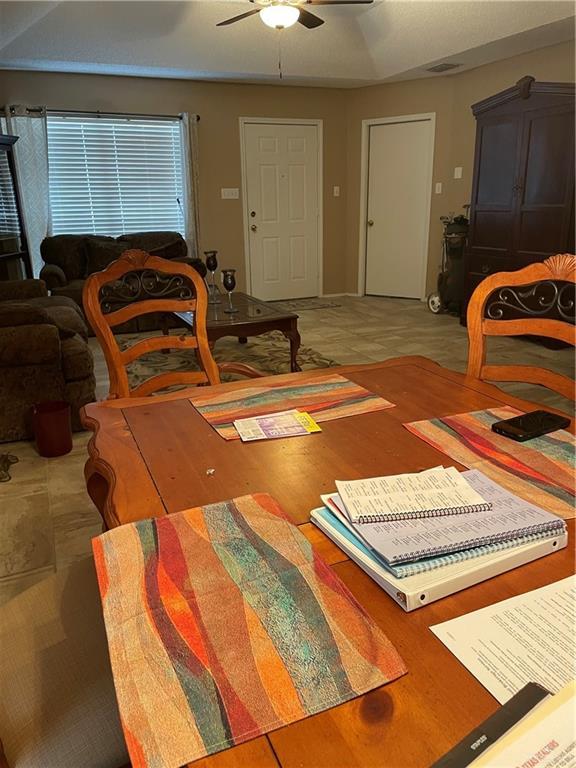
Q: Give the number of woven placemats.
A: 3